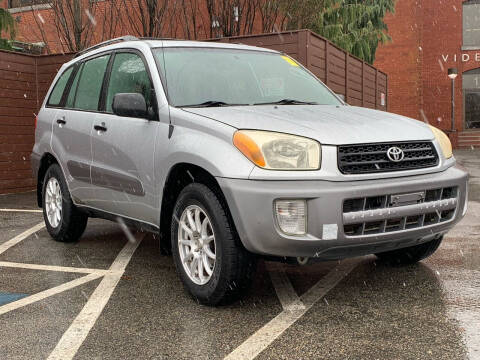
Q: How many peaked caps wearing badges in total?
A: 0